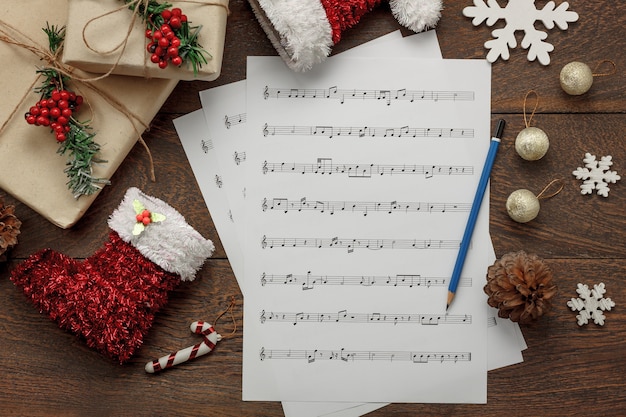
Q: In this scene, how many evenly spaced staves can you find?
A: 8